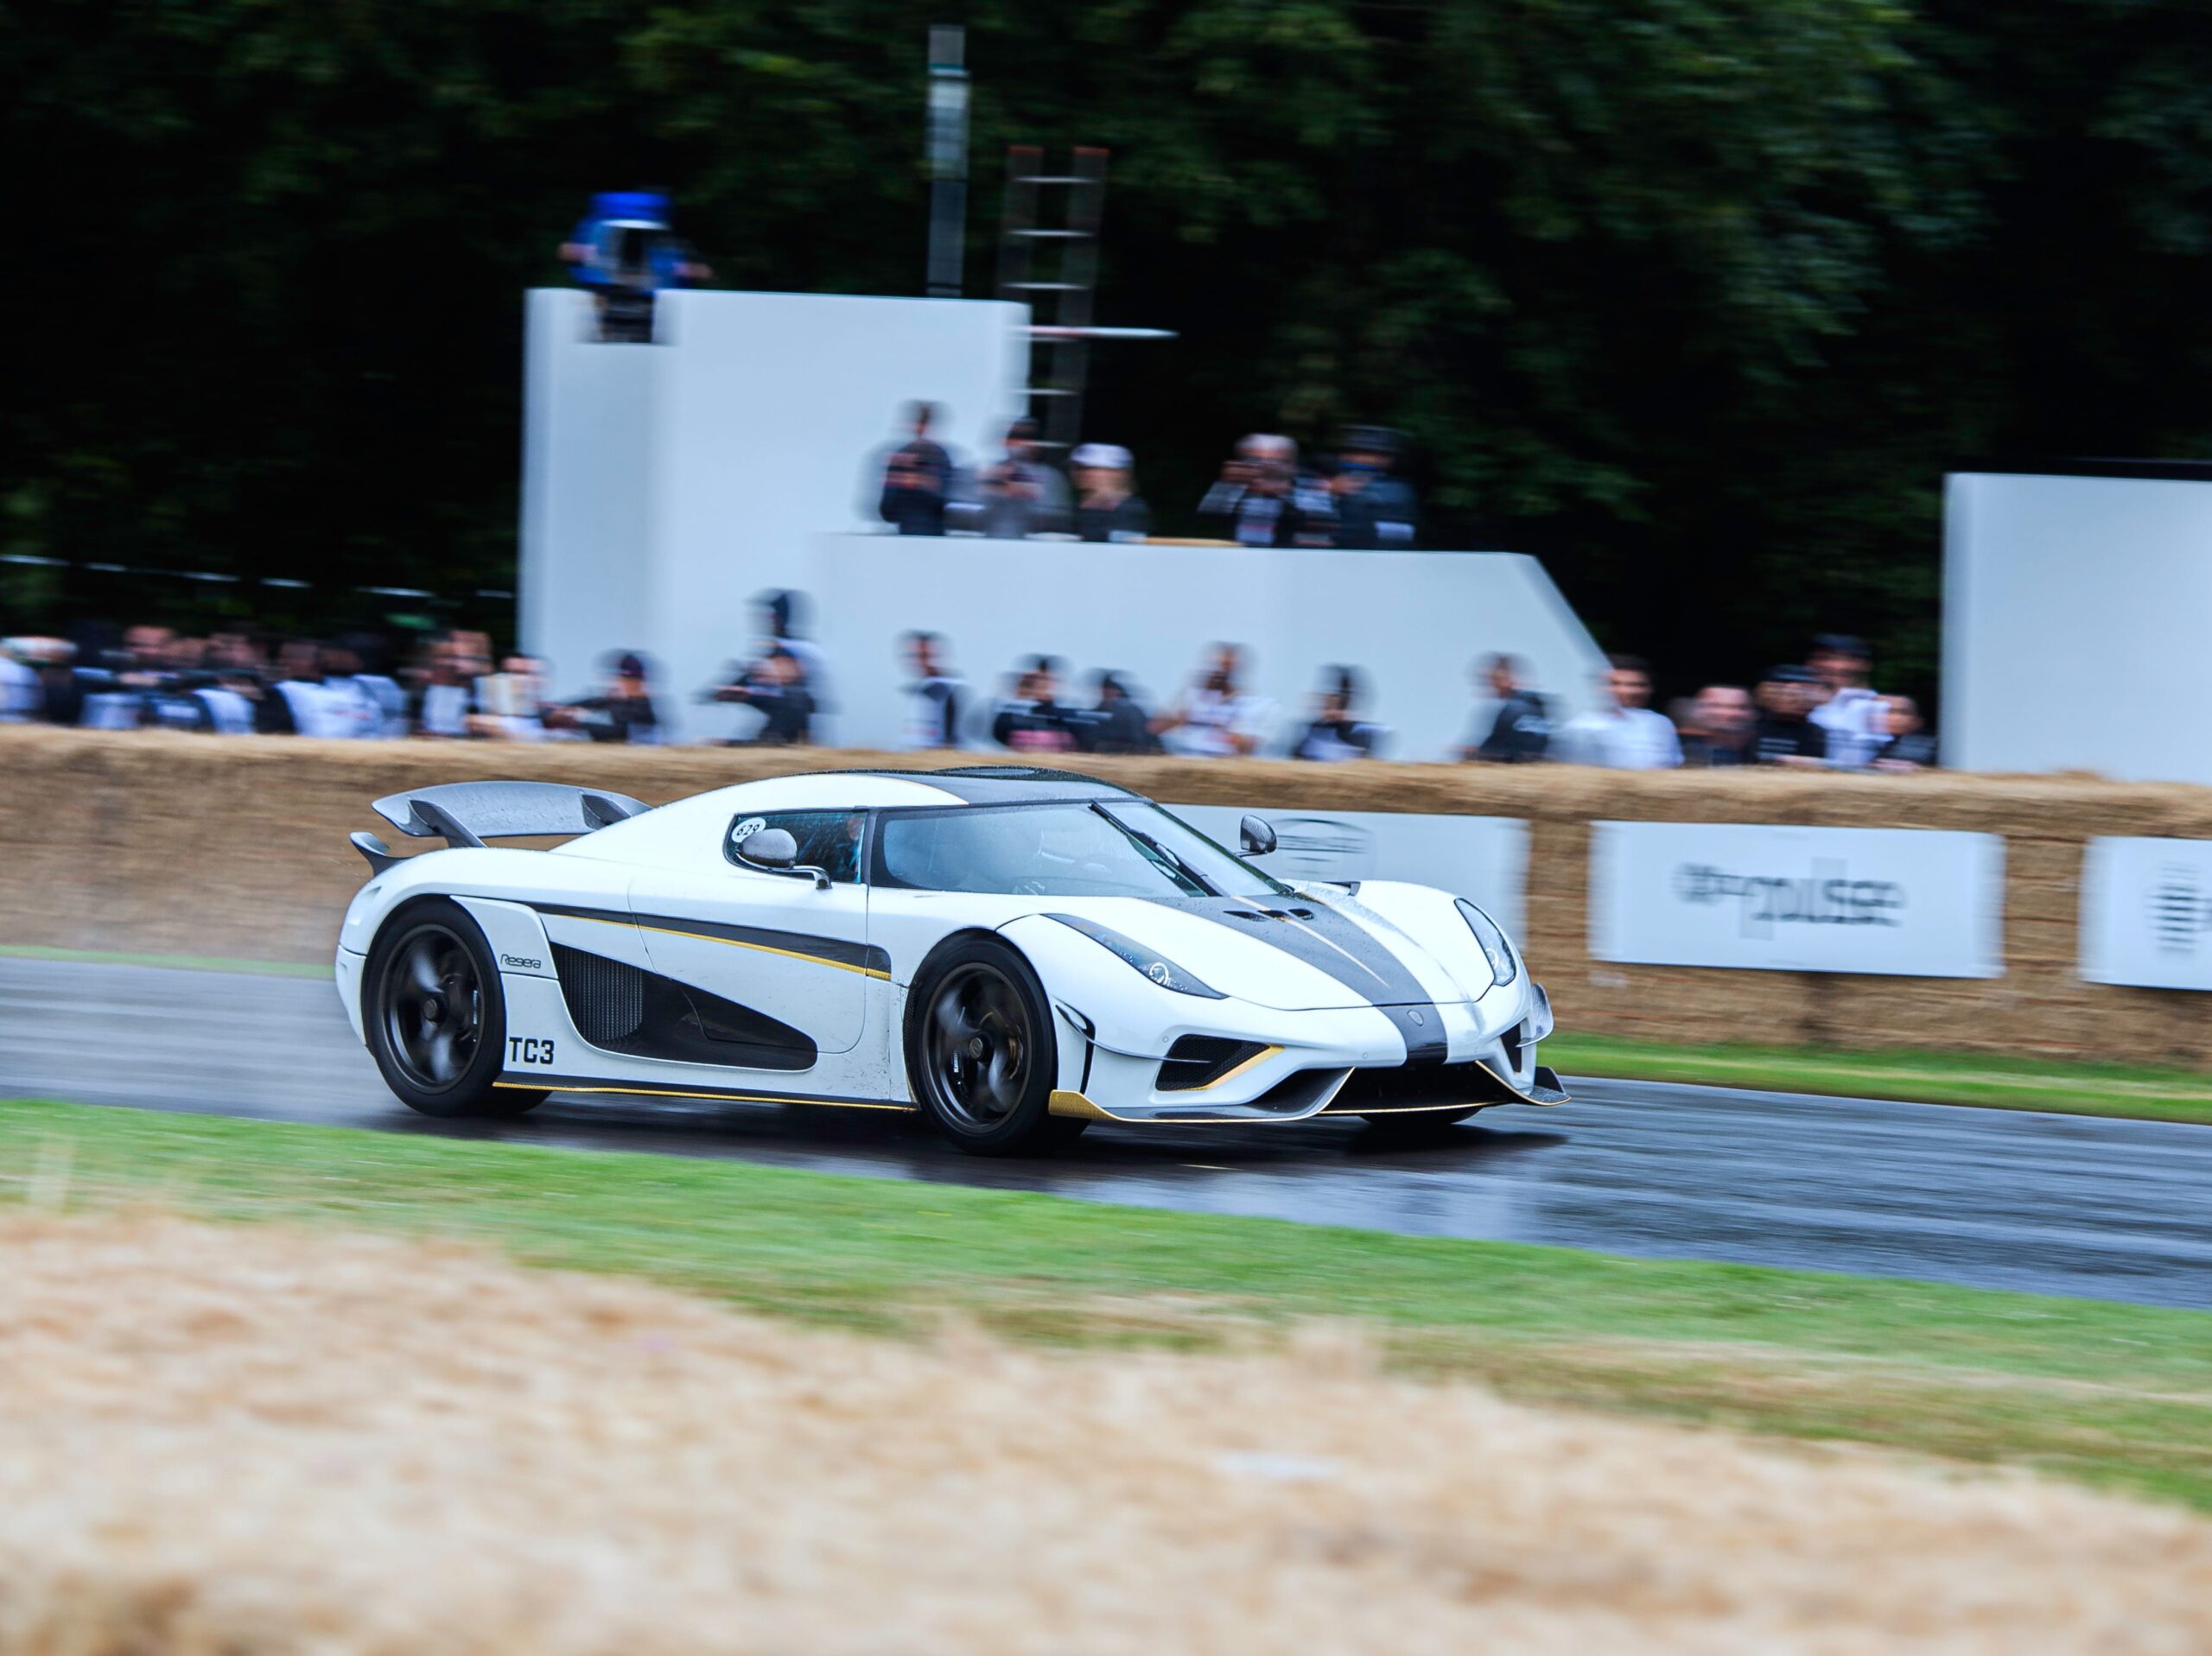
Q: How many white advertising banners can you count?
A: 3